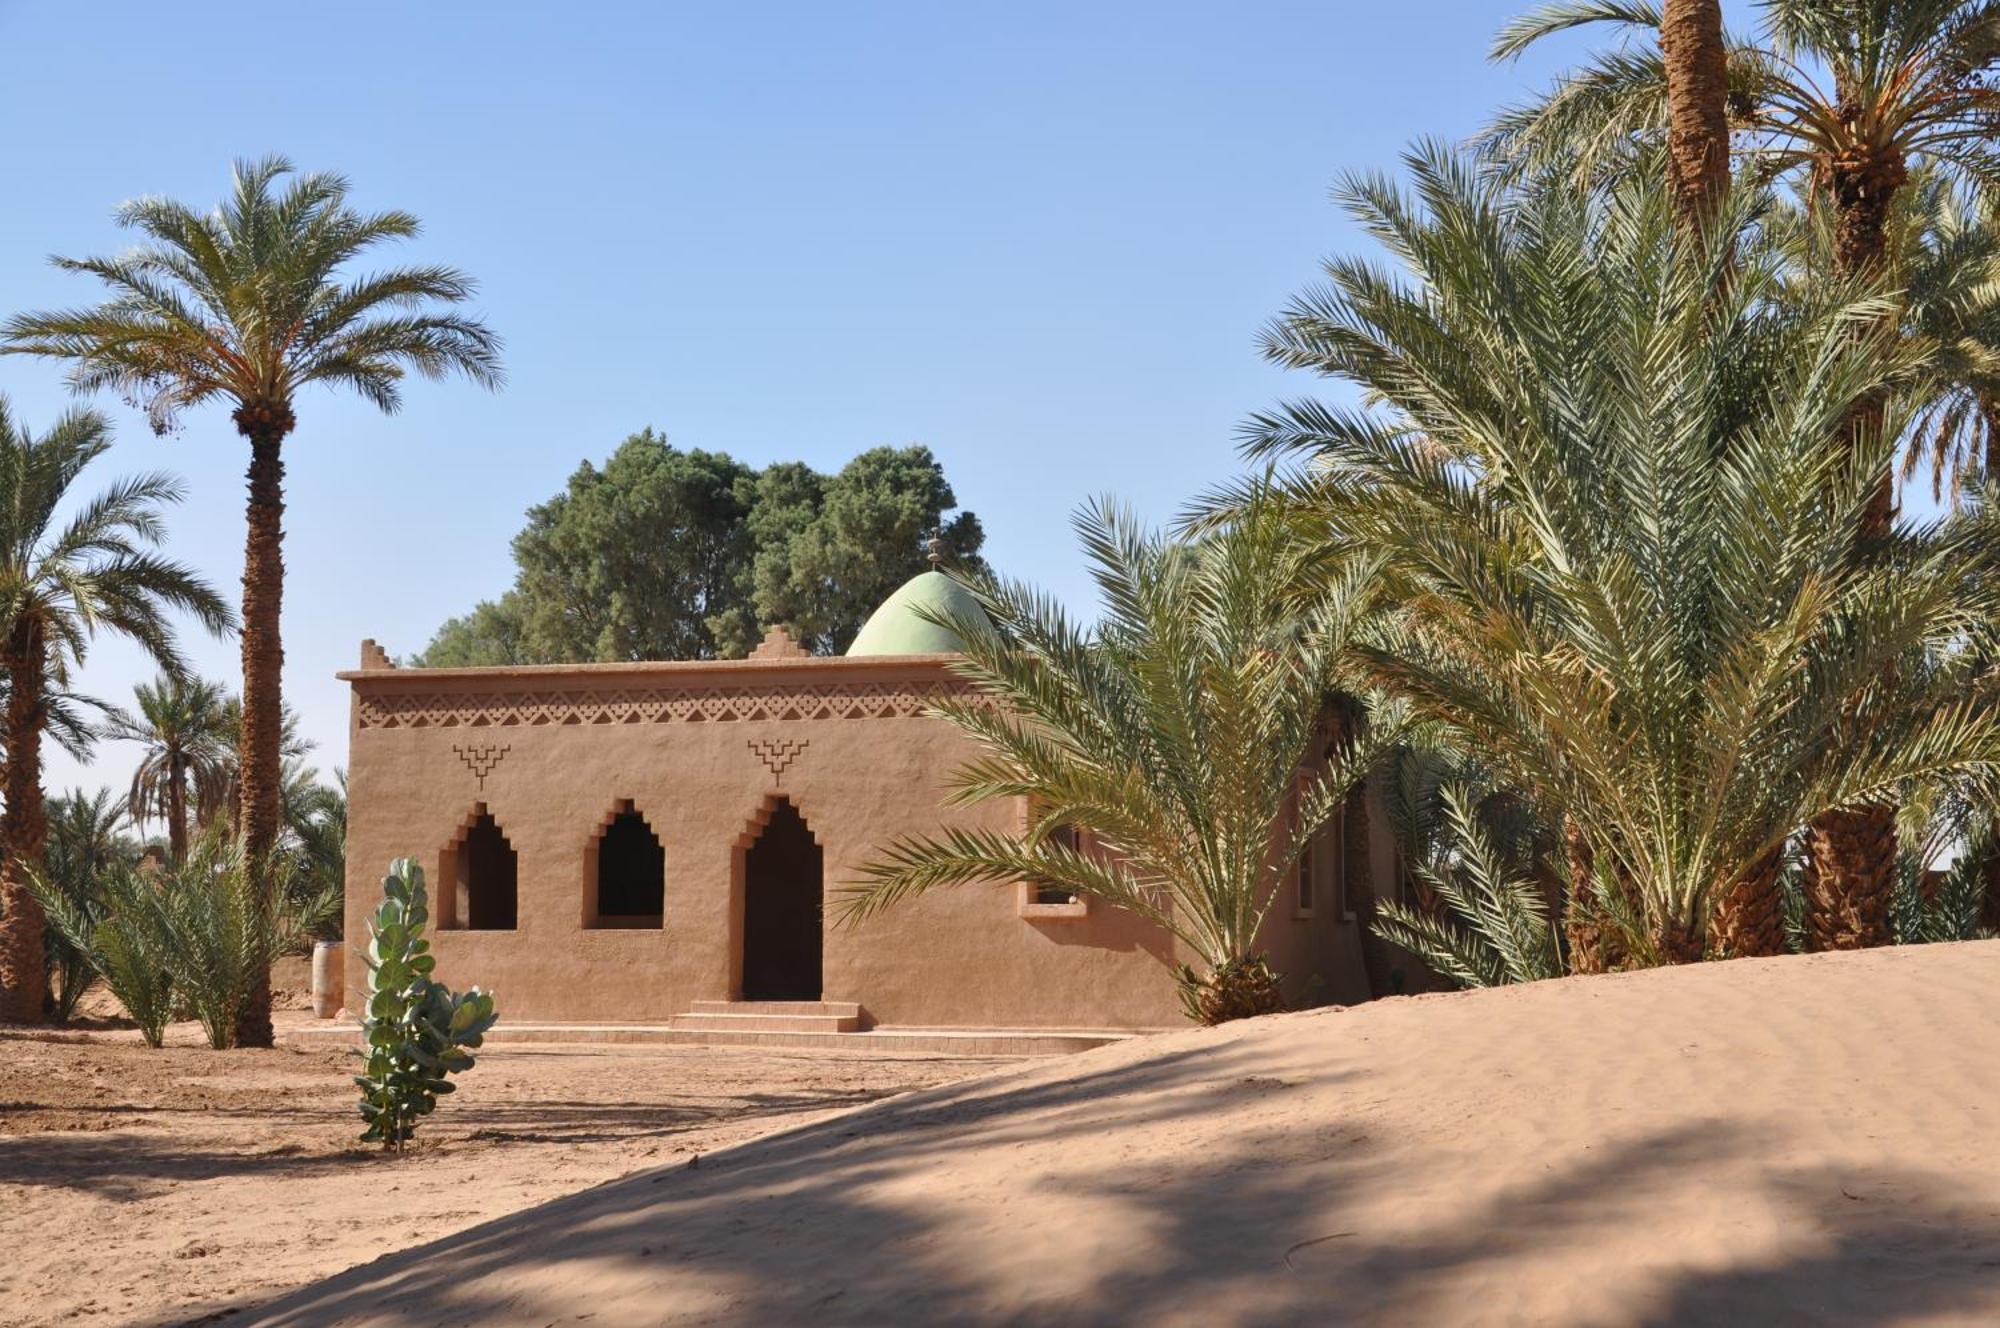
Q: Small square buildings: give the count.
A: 1